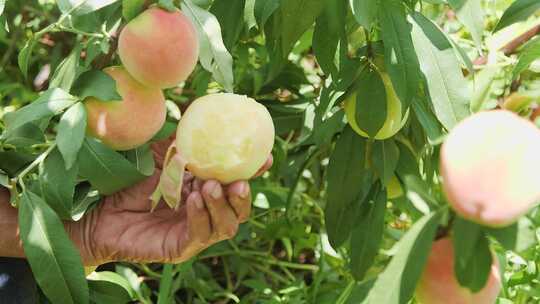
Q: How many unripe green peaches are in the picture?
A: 1